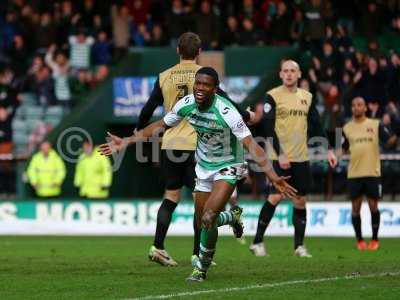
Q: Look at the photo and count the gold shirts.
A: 3